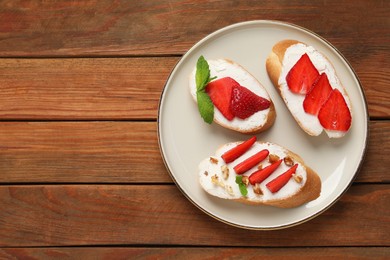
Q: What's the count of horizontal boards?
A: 5